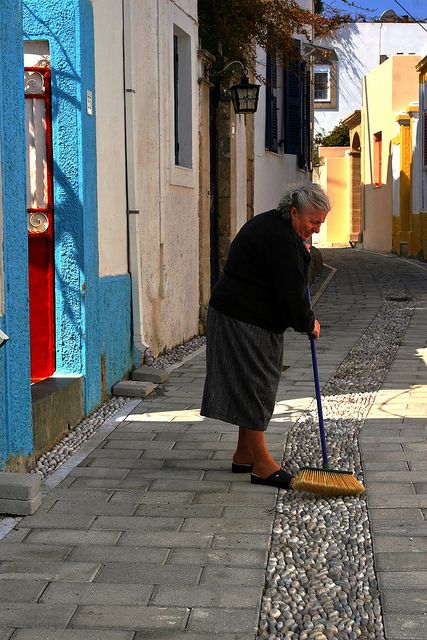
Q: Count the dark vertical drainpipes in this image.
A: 1